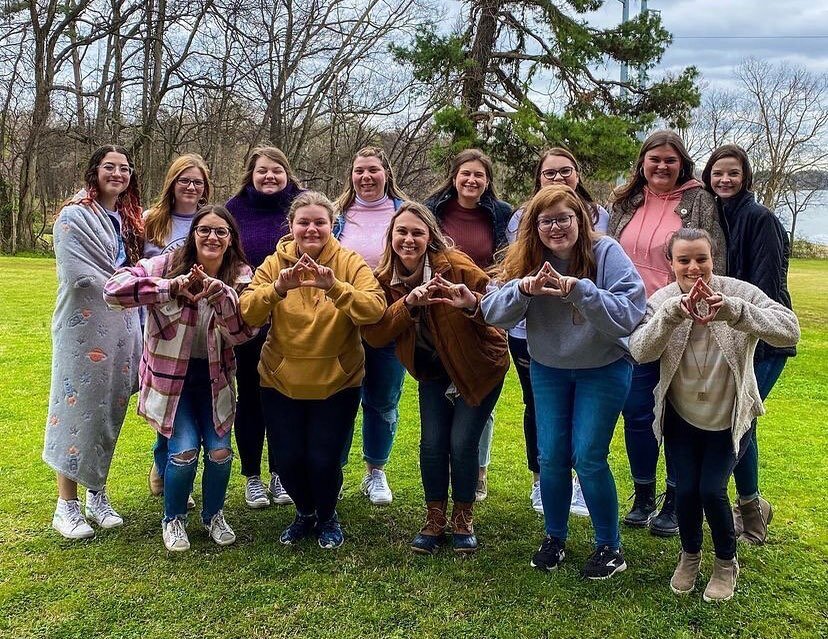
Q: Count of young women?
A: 13